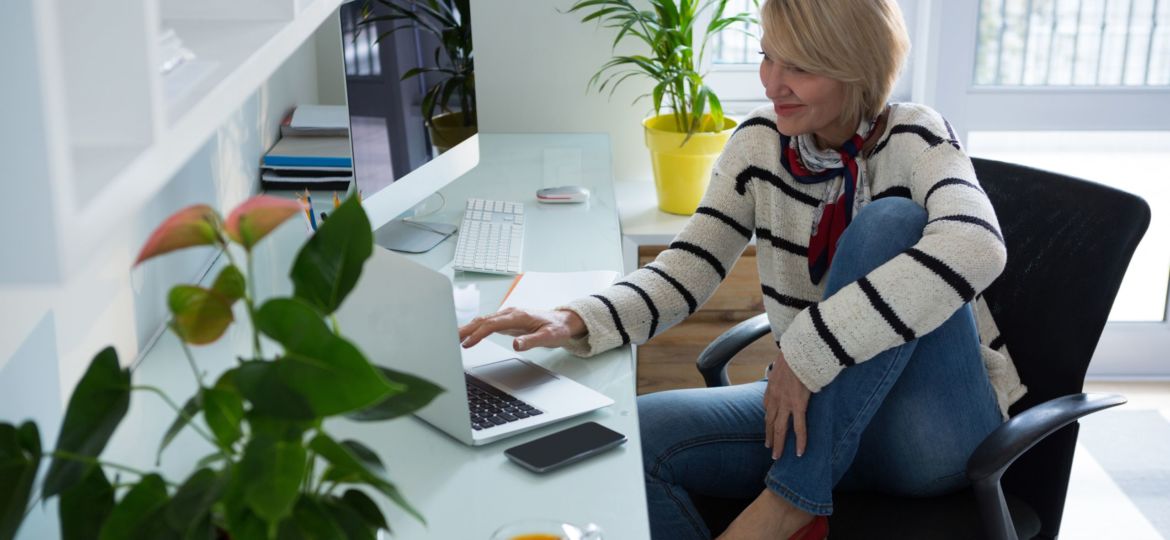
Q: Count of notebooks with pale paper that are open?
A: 1